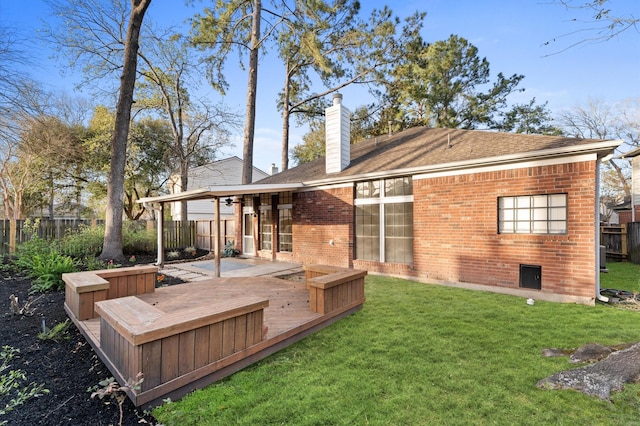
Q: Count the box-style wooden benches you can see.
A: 3